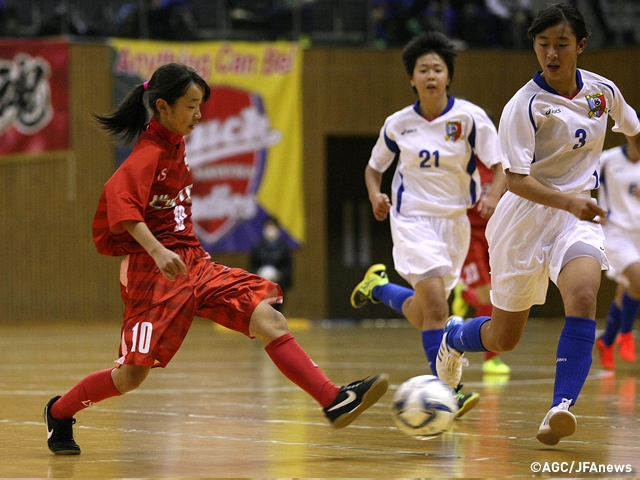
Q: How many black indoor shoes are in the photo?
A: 2